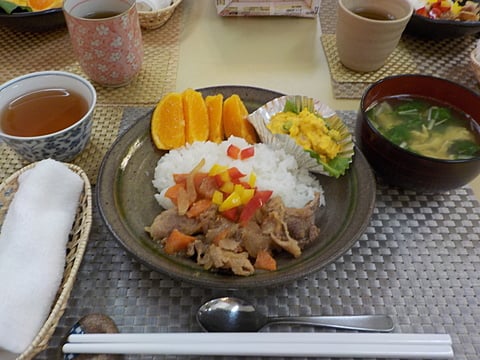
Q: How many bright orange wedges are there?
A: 4